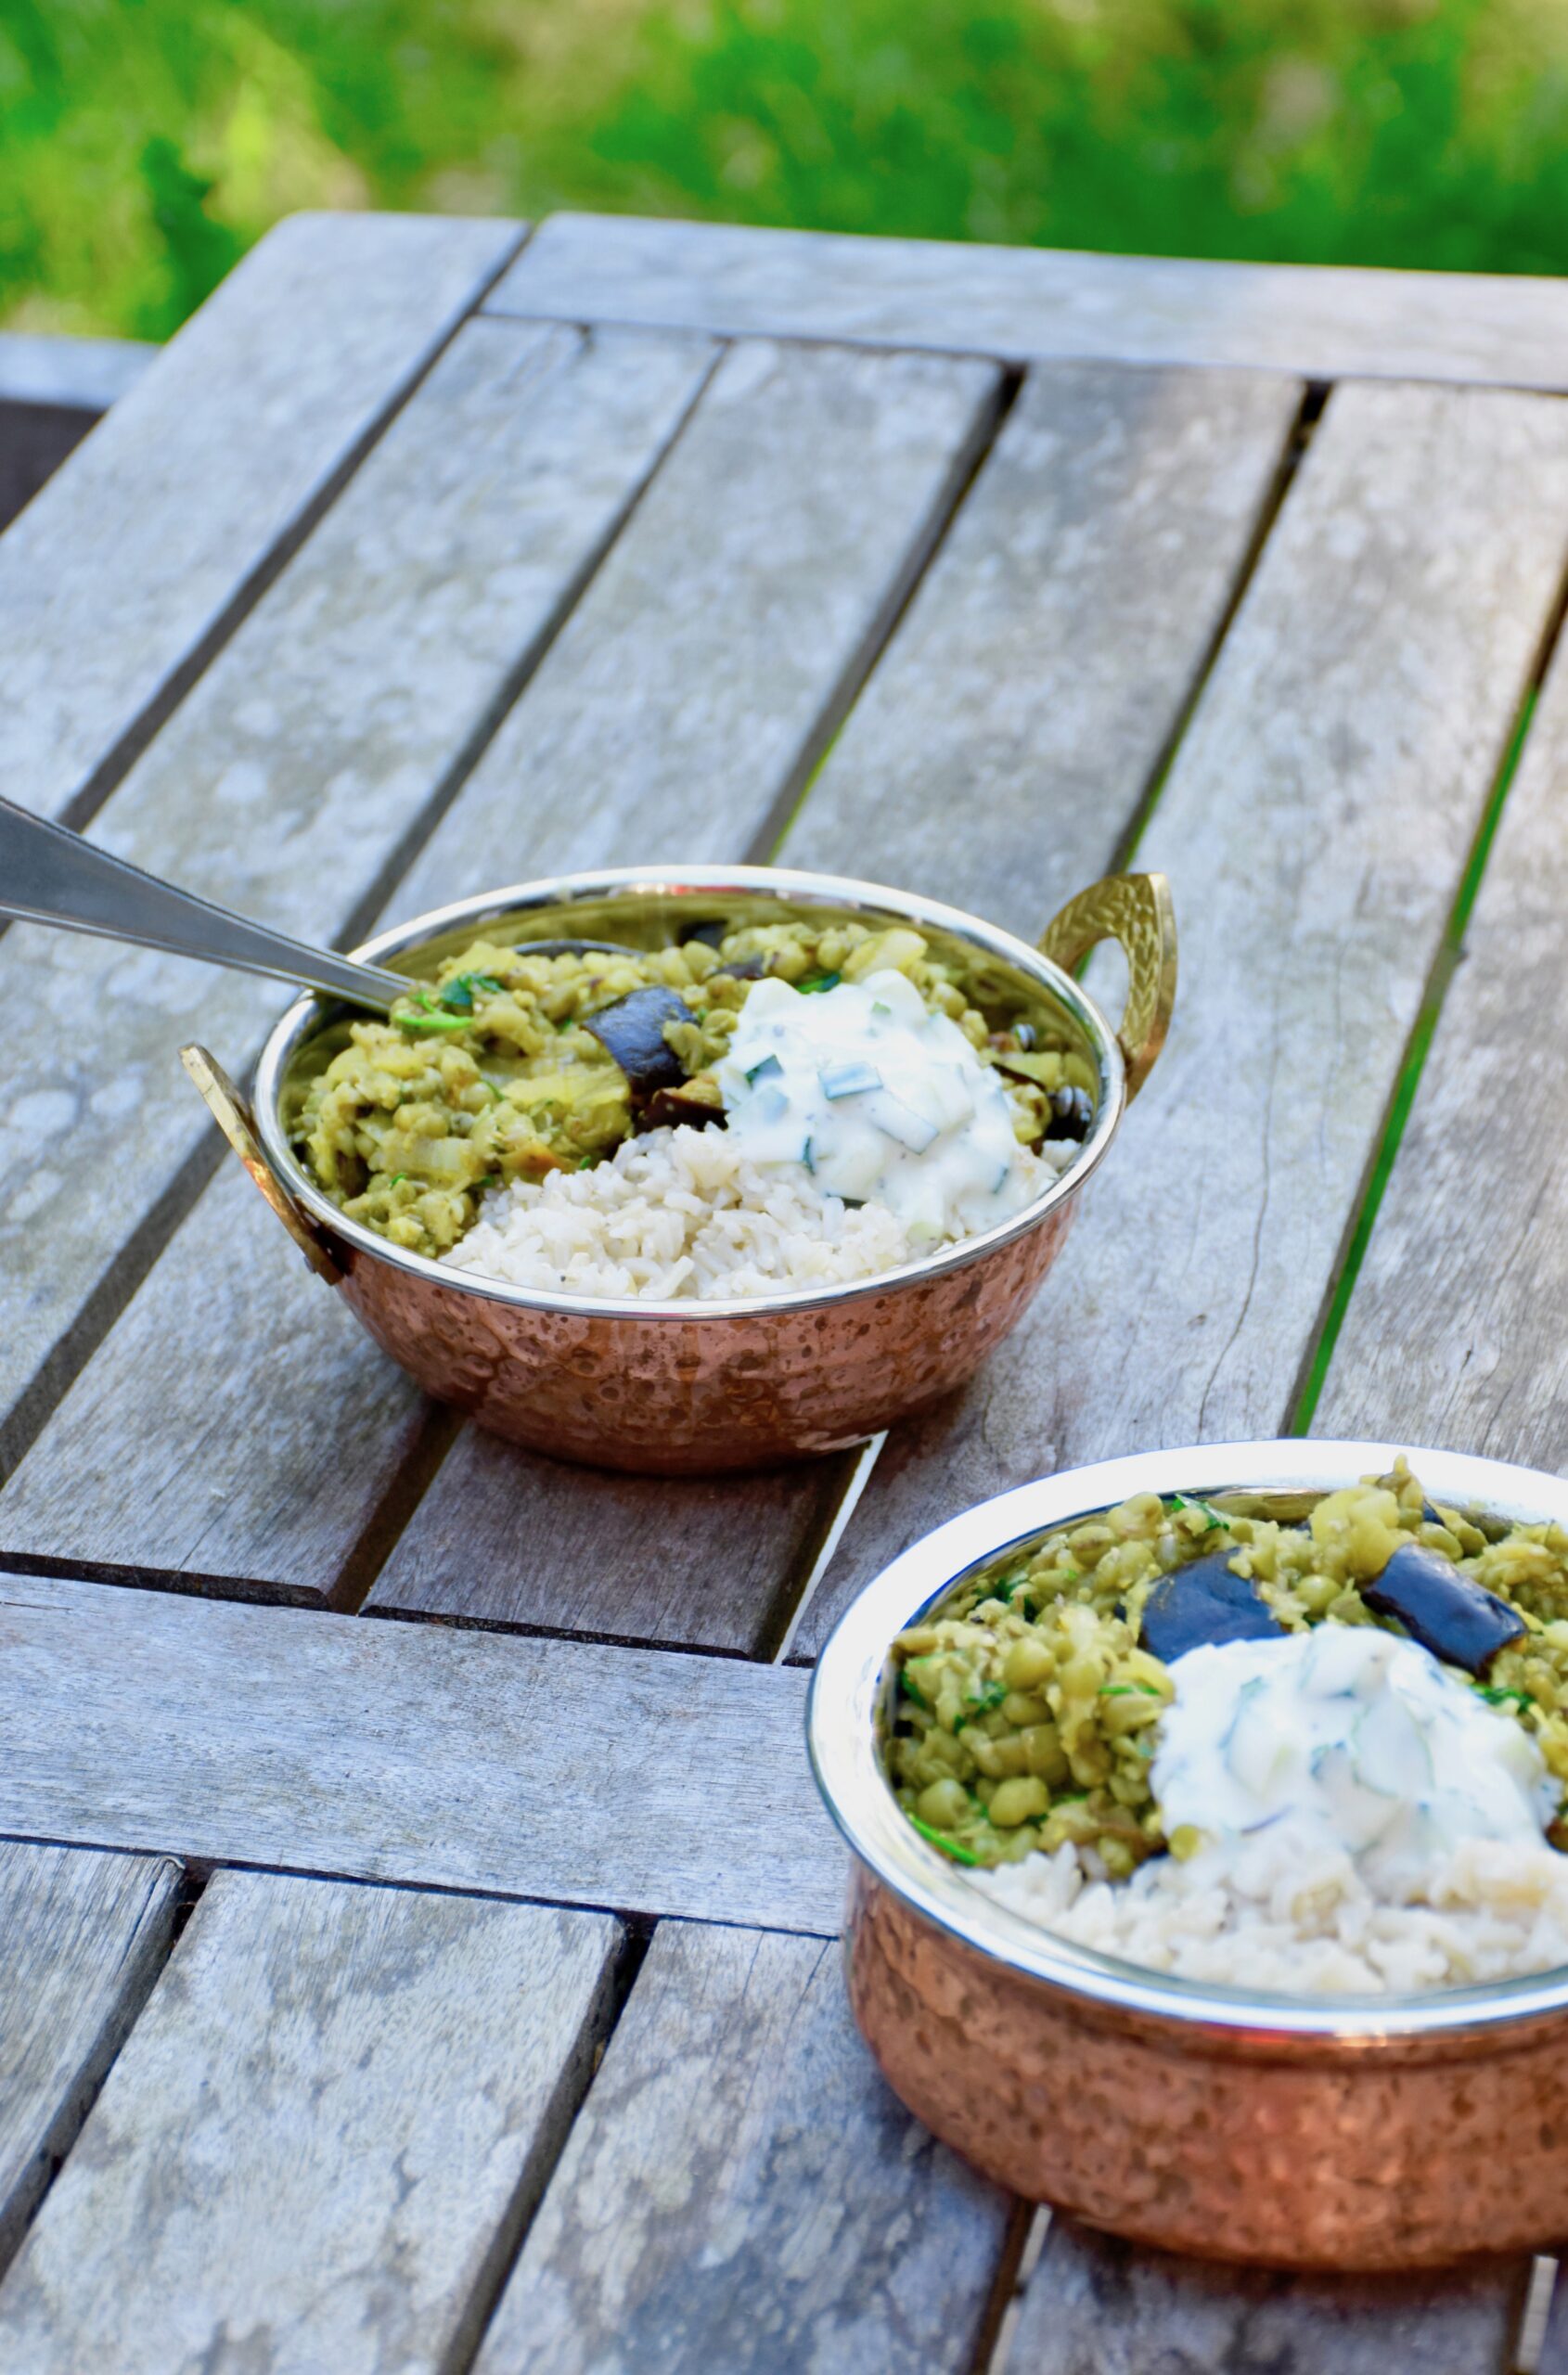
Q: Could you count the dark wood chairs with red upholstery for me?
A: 0